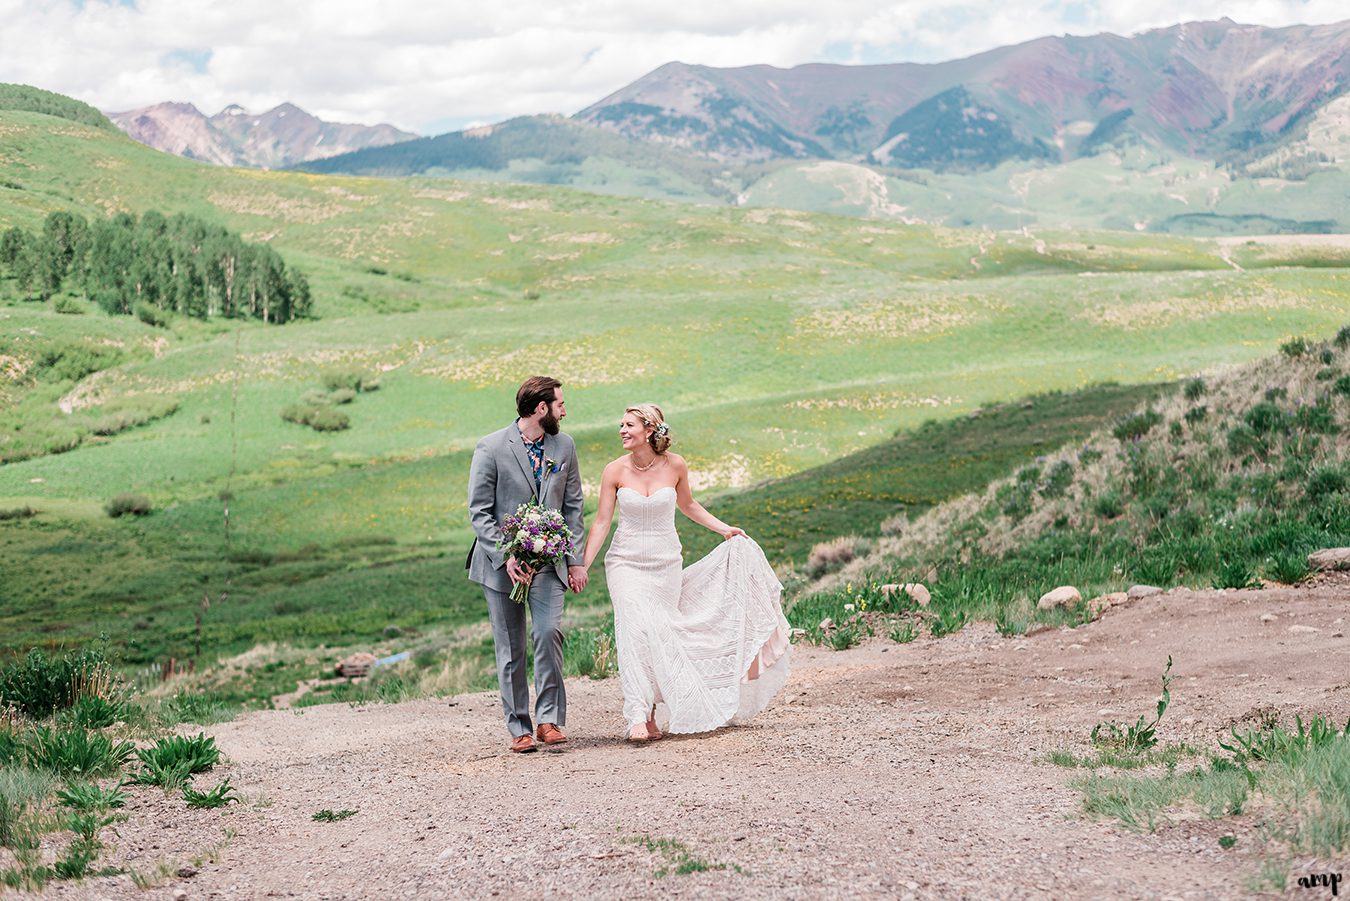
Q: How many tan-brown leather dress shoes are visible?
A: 2